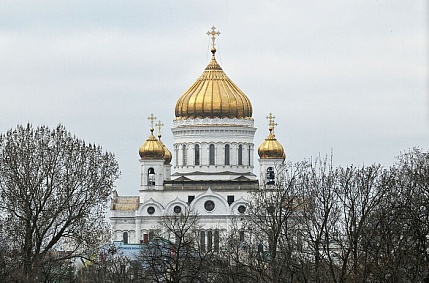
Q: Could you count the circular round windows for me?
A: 4